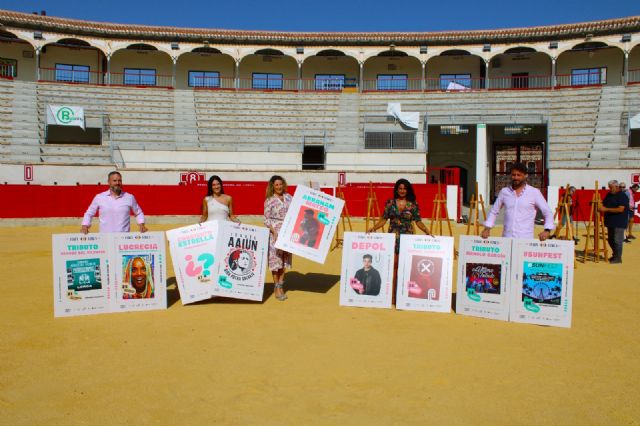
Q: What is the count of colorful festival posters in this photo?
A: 9